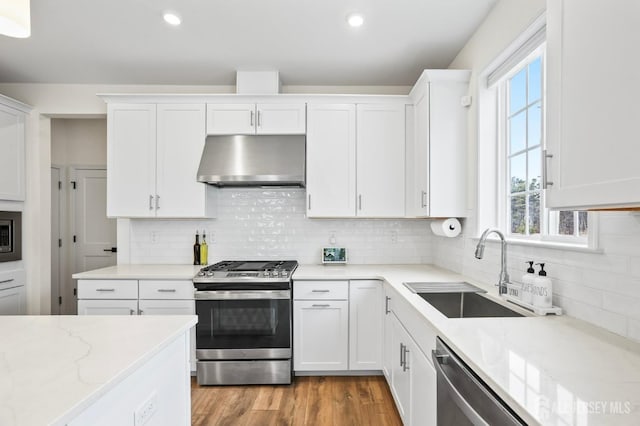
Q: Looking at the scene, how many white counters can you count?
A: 3